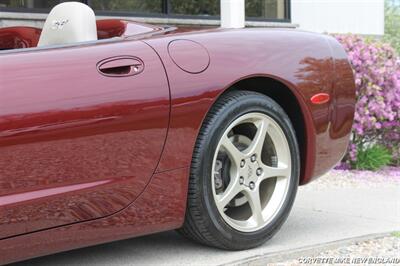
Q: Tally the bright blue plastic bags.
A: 0